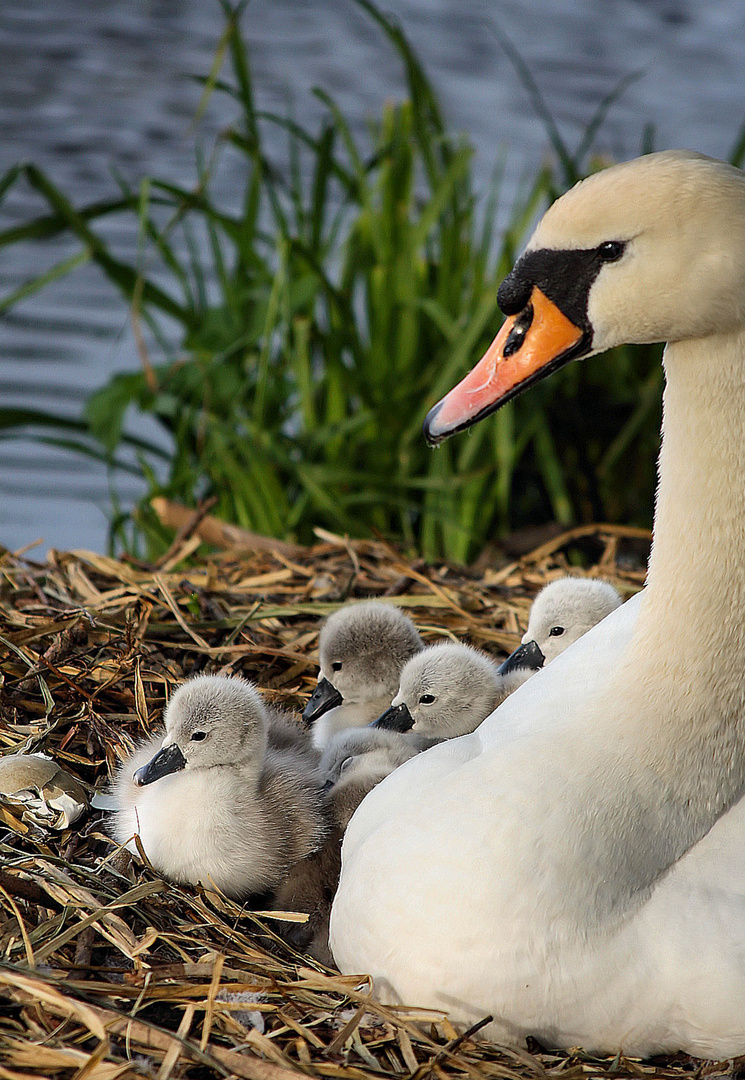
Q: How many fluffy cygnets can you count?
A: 5